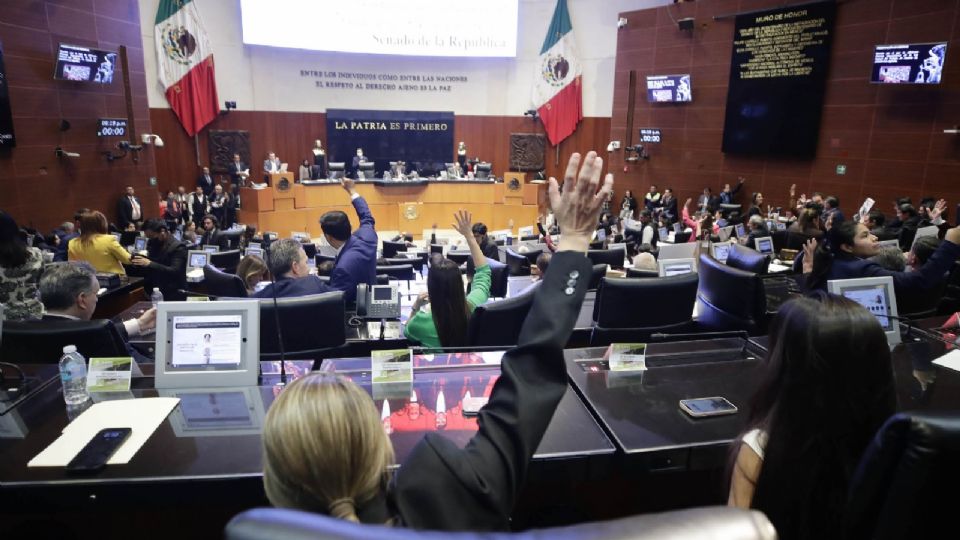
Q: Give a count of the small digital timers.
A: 2